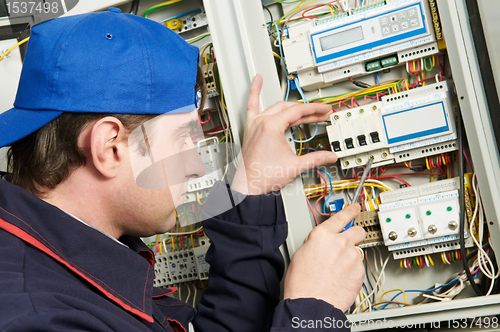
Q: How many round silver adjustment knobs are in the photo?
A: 4